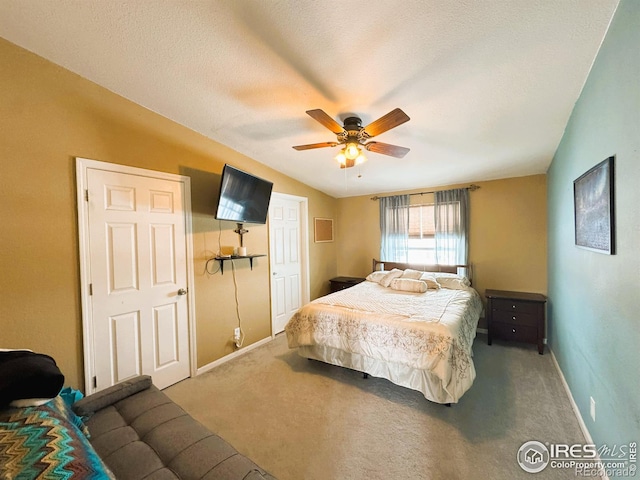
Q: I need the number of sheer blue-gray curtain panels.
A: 2